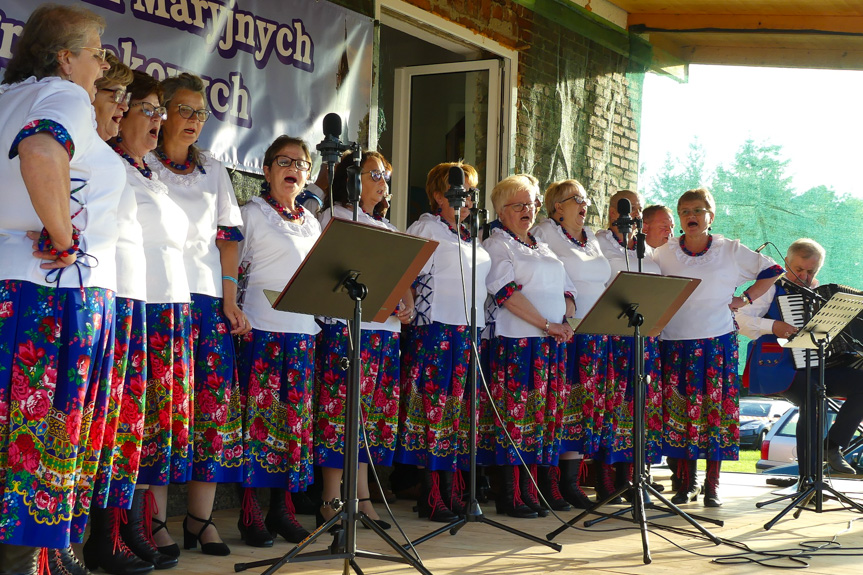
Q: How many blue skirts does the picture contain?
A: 11